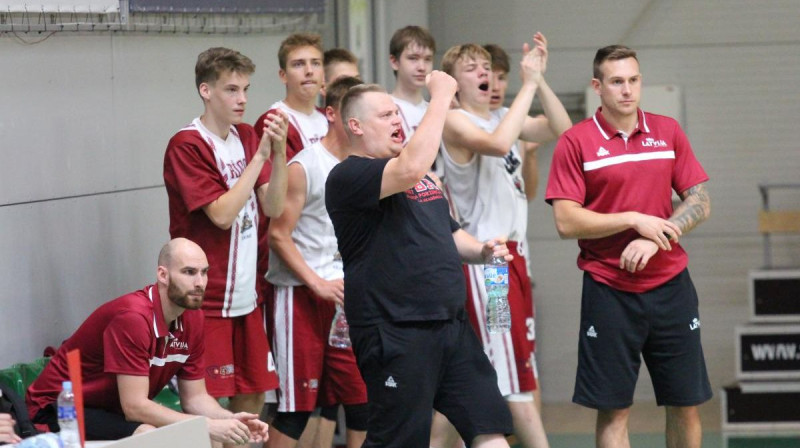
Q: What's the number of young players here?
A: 7